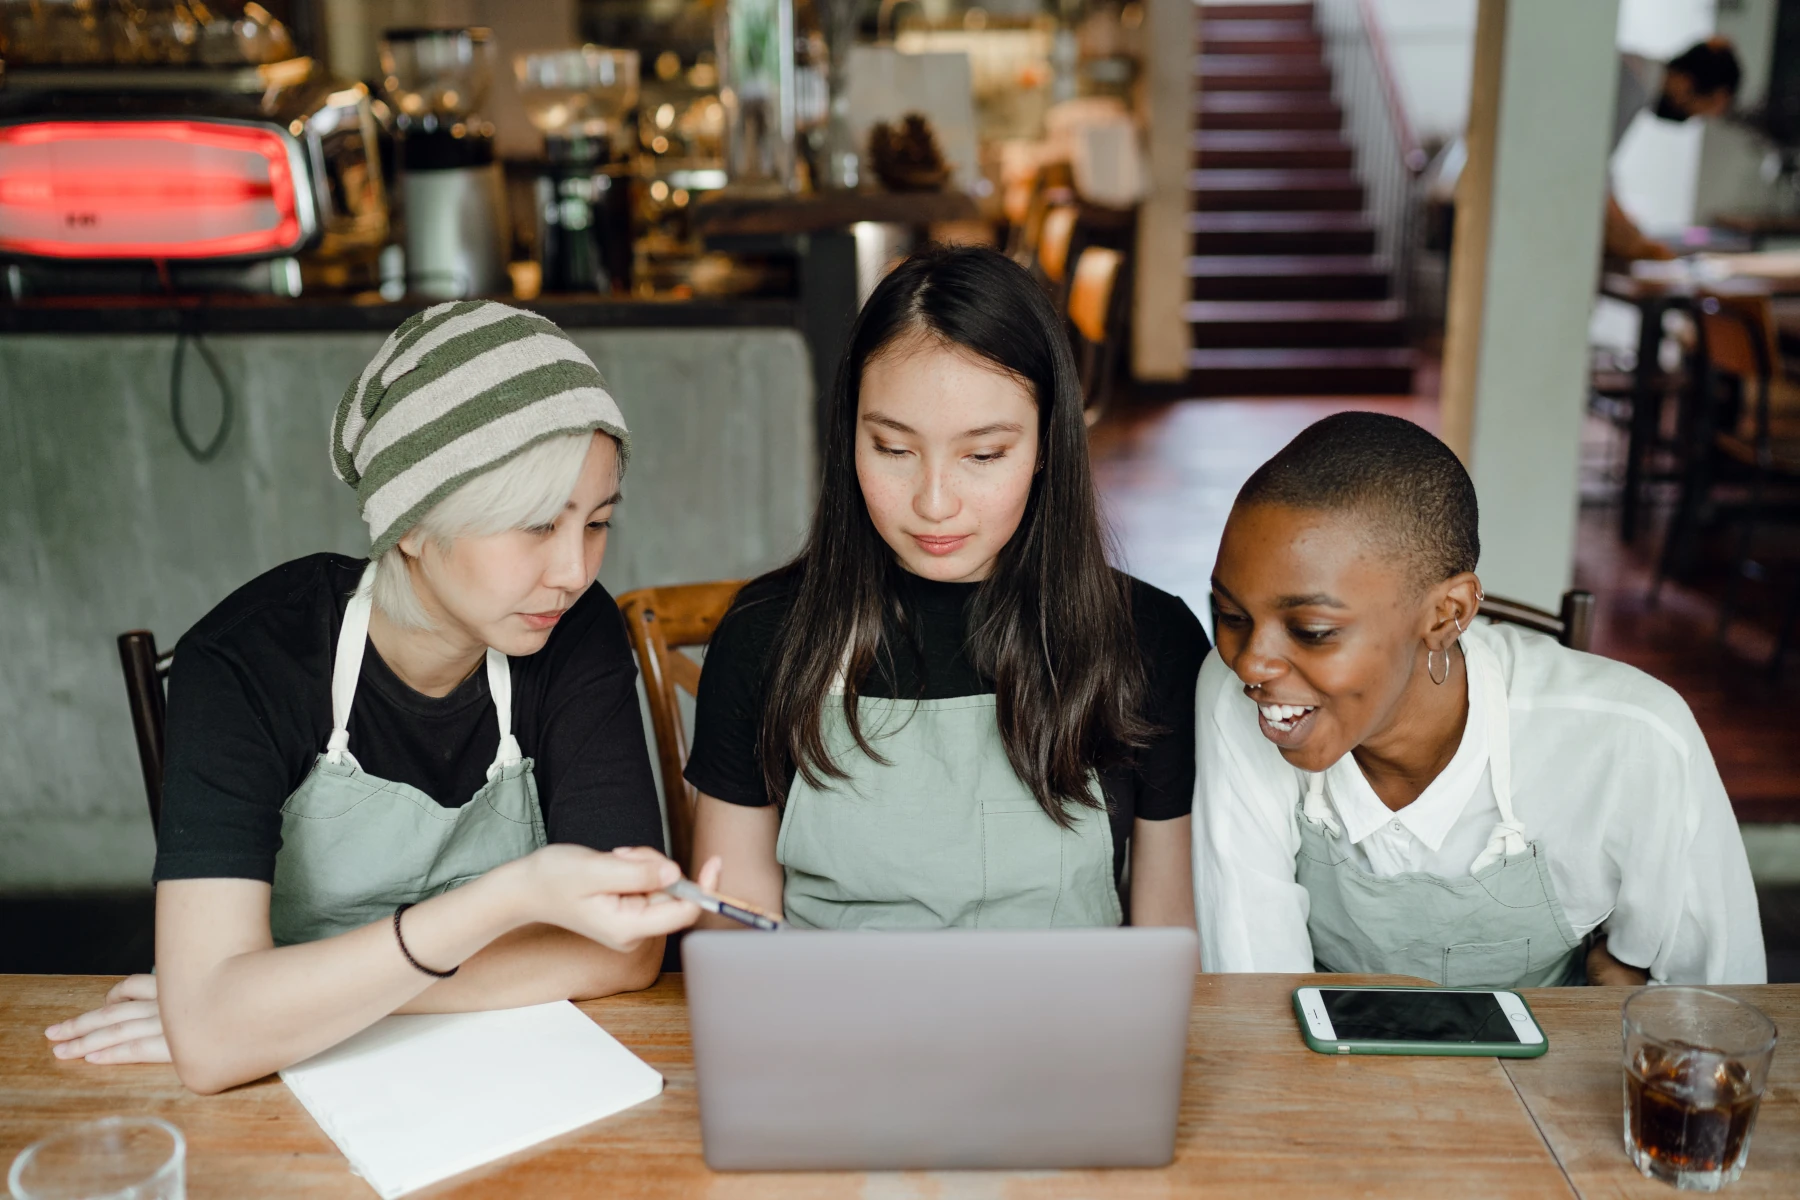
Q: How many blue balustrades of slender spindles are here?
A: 0